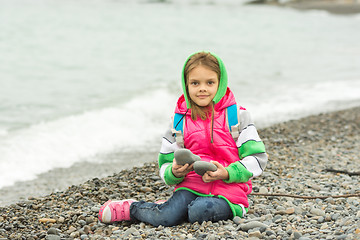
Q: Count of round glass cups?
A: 0